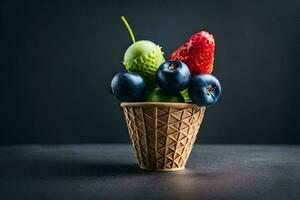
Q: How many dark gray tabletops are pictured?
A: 1